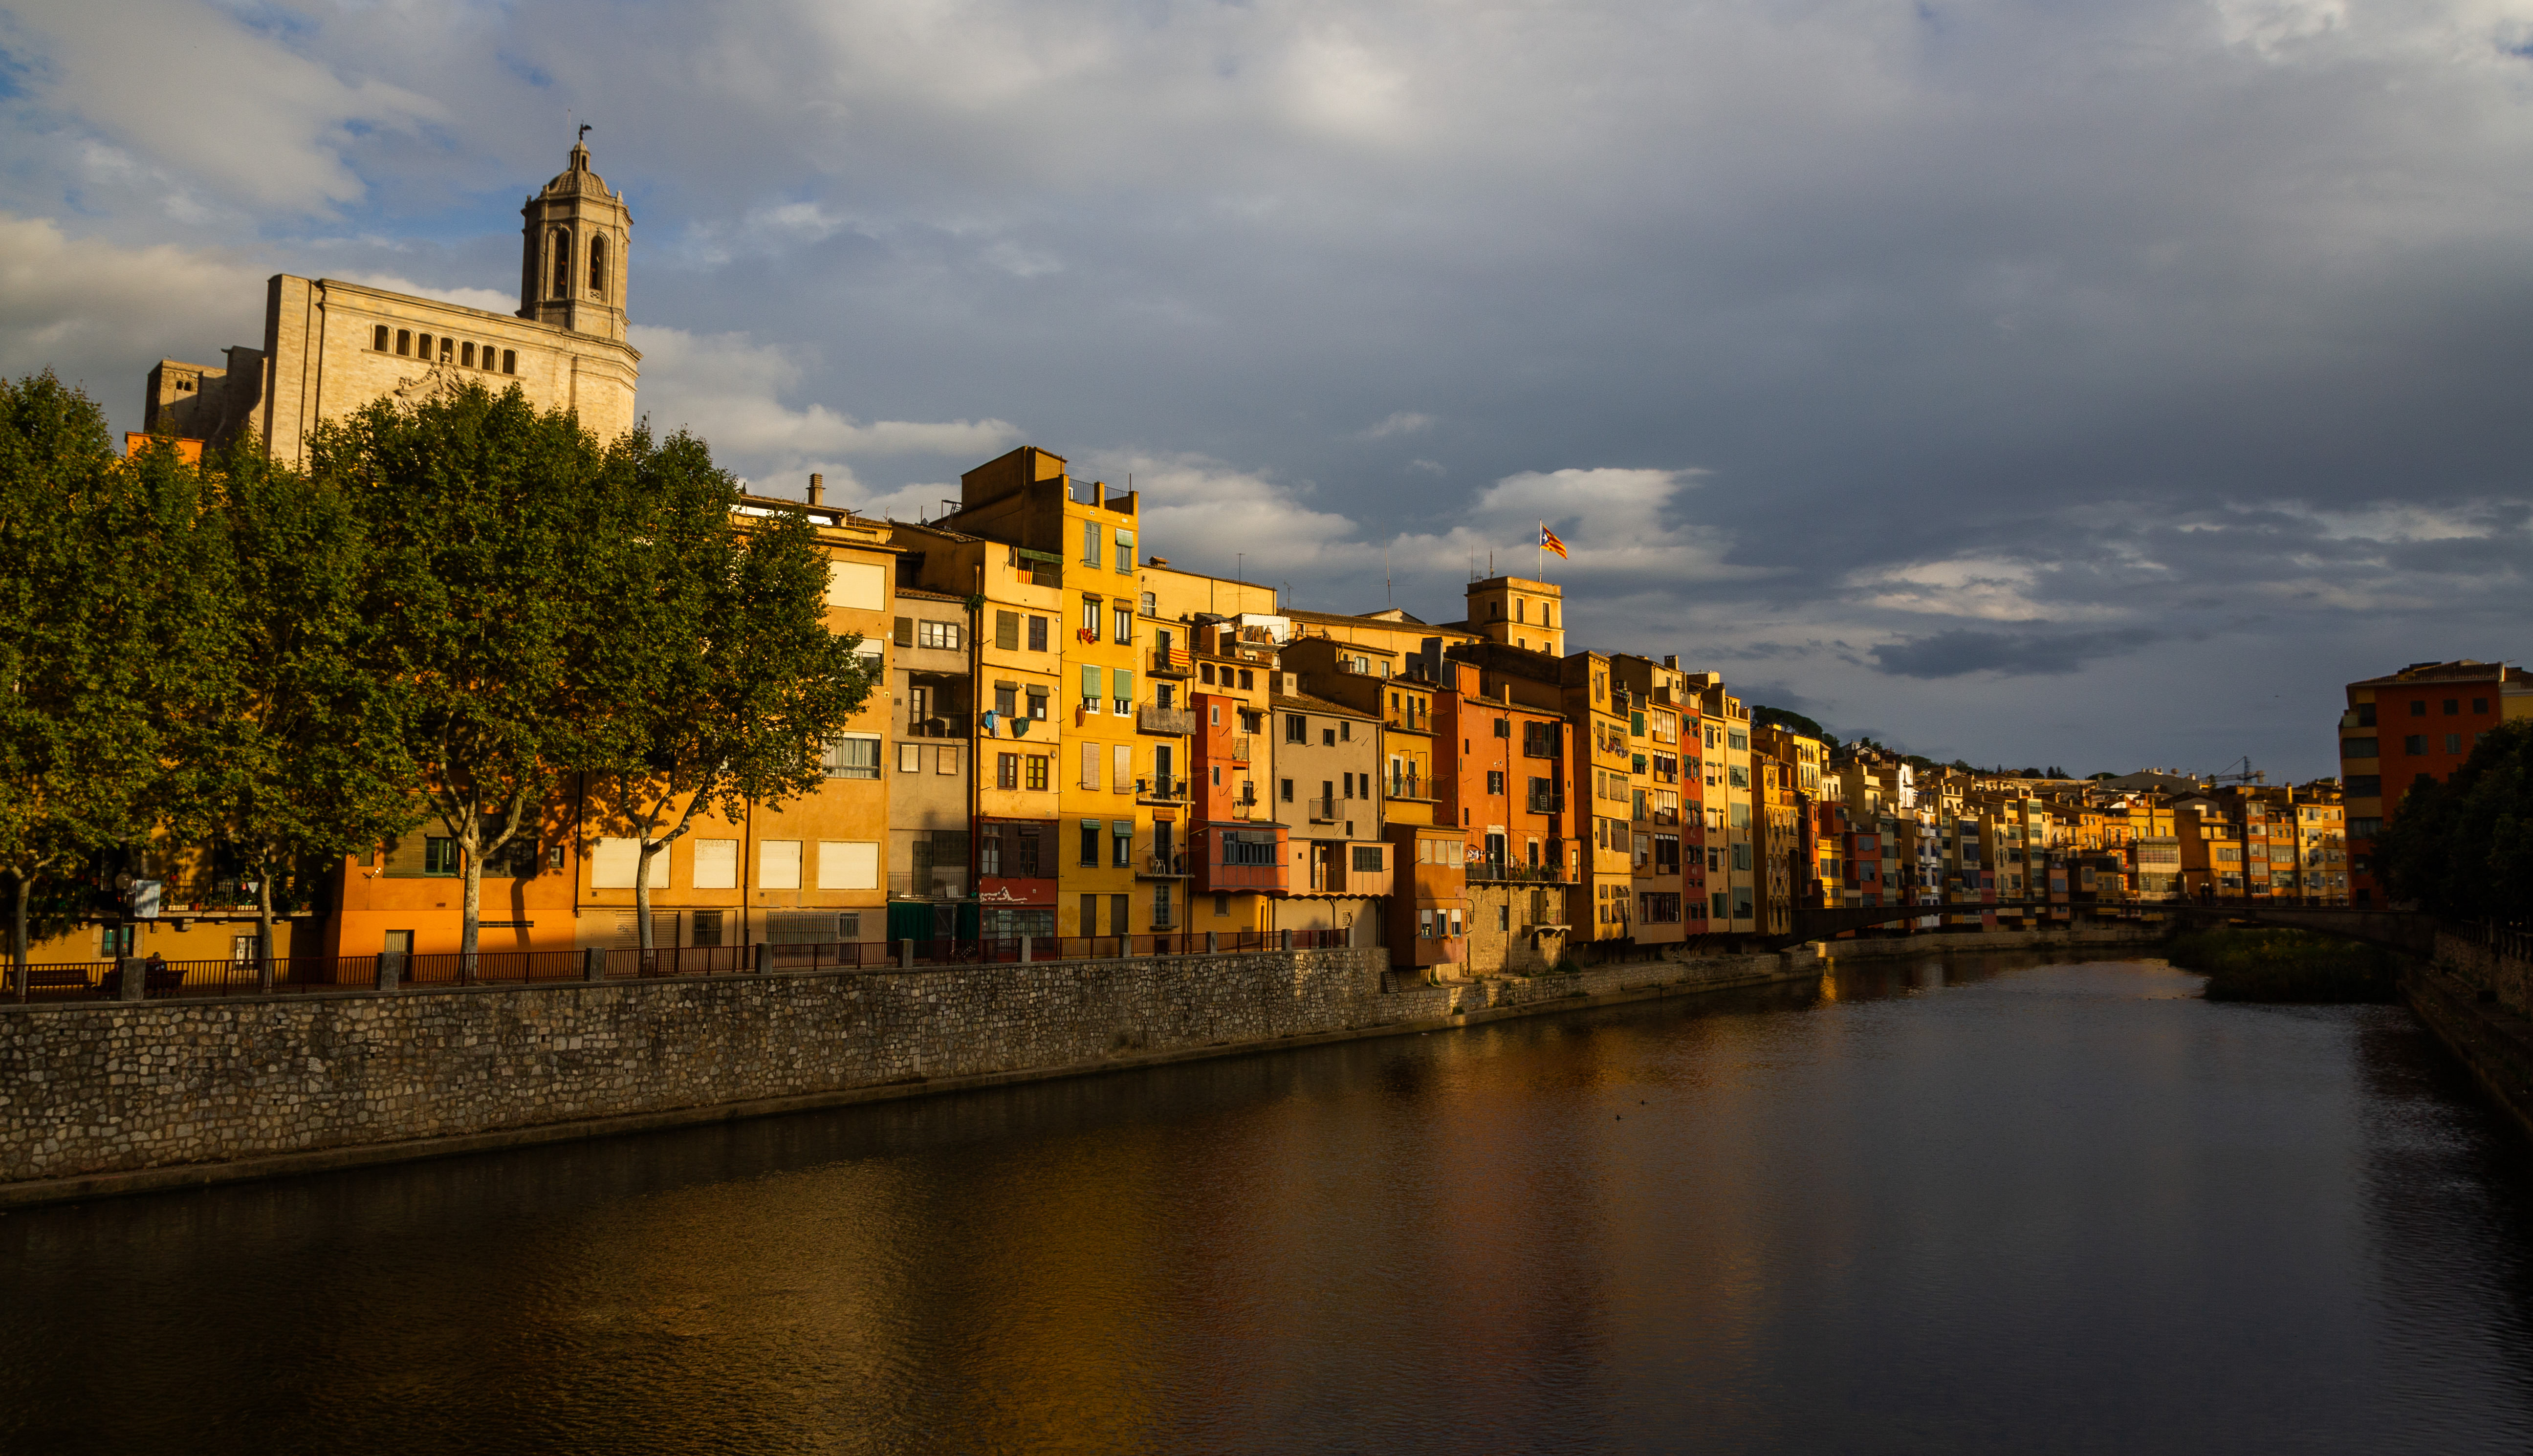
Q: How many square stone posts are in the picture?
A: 10